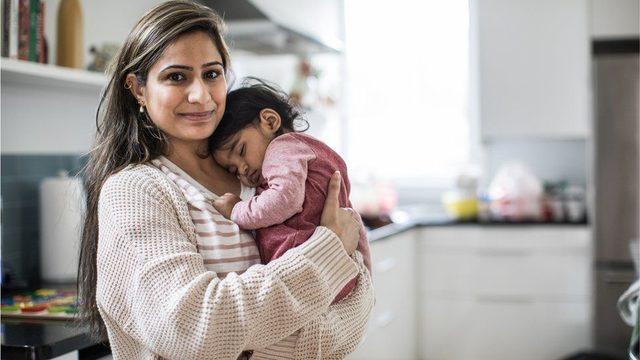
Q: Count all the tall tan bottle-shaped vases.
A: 1